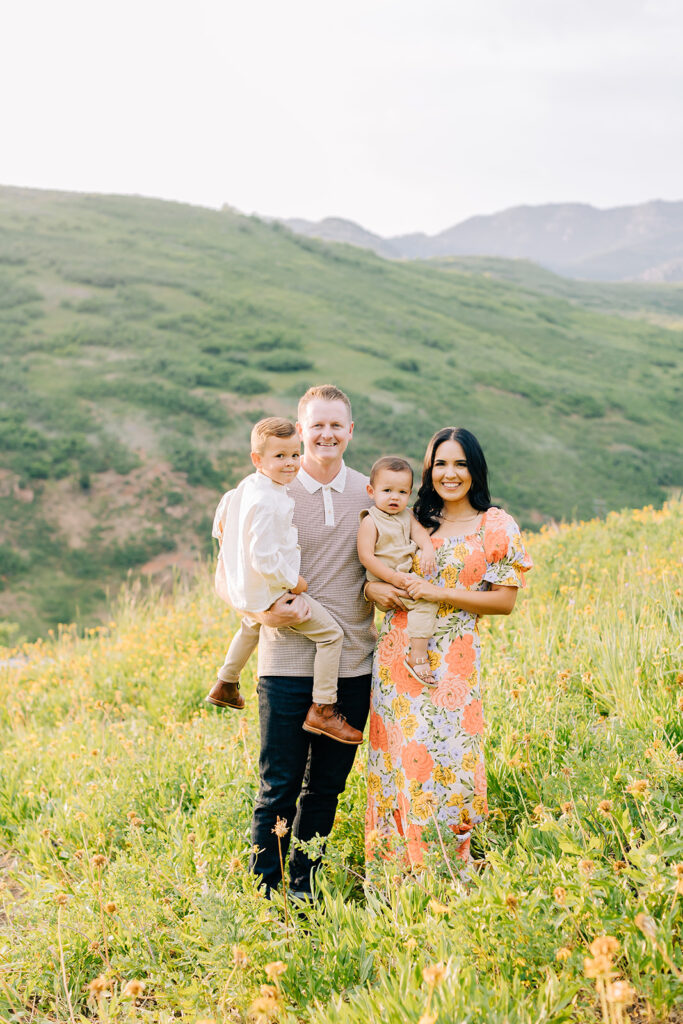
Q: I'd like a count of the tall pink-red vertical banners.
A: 0